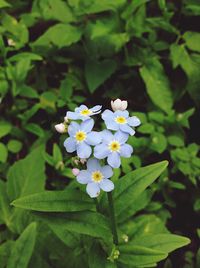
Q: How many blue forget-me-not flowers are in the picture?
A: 5